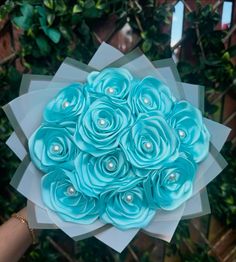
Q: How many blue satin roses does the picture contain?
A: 11